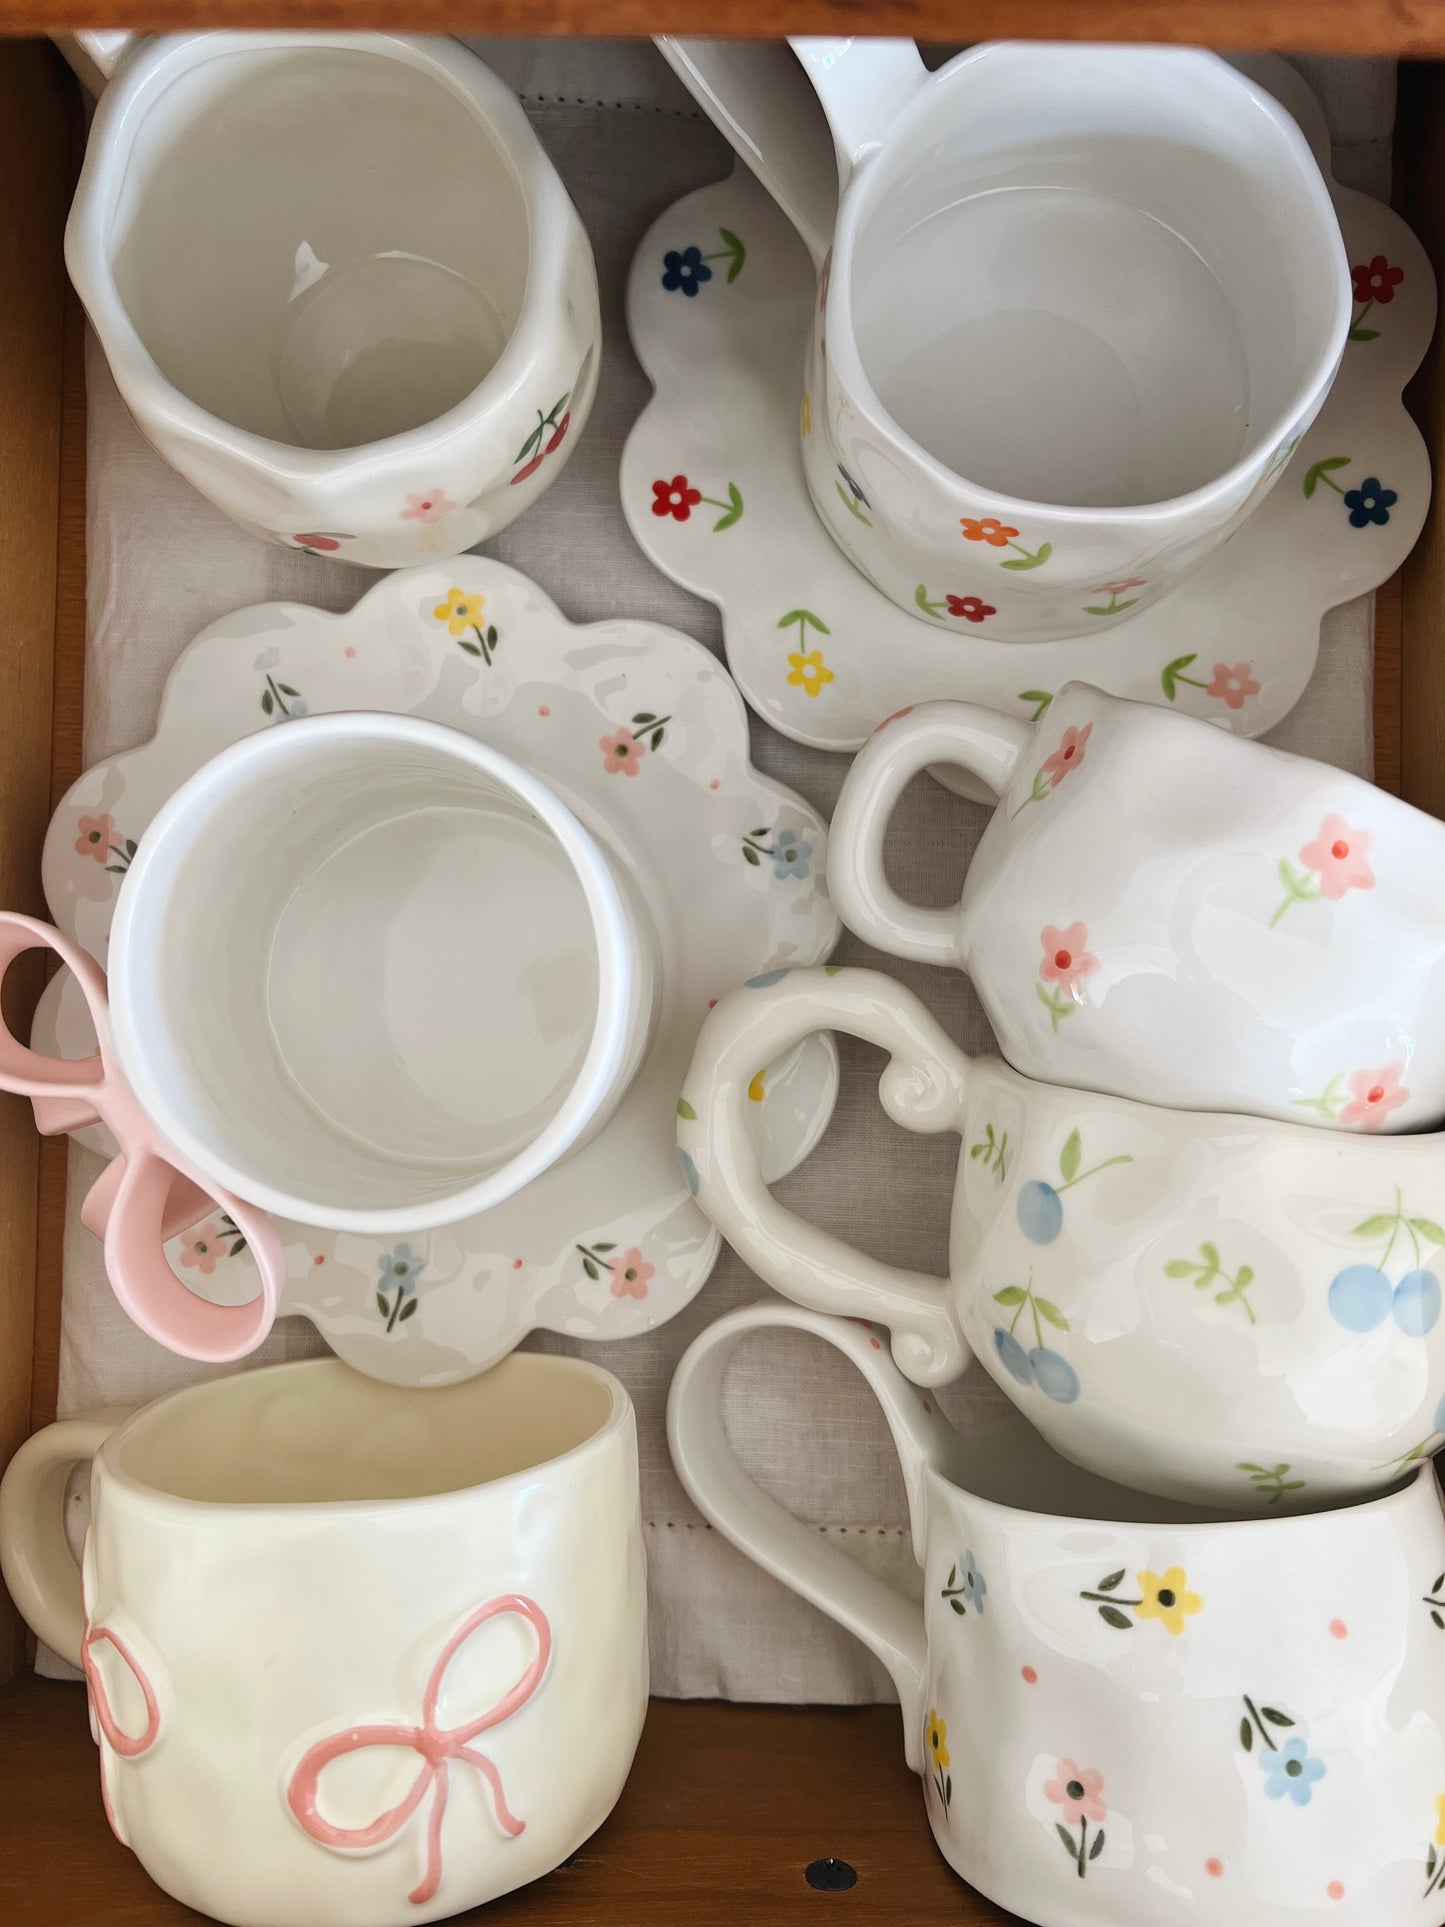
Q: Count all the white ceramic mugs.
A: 7